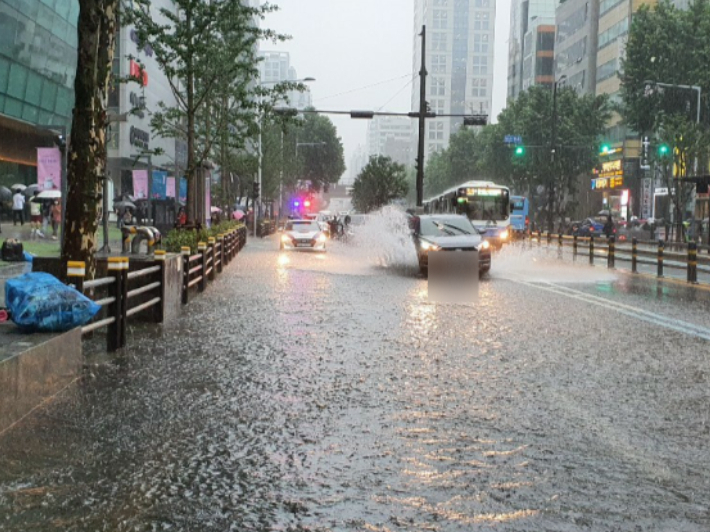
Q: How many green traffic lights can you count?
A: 3